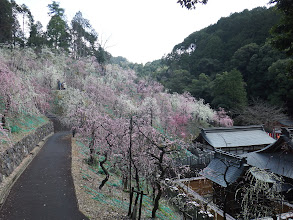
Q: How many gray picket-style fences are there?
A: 1